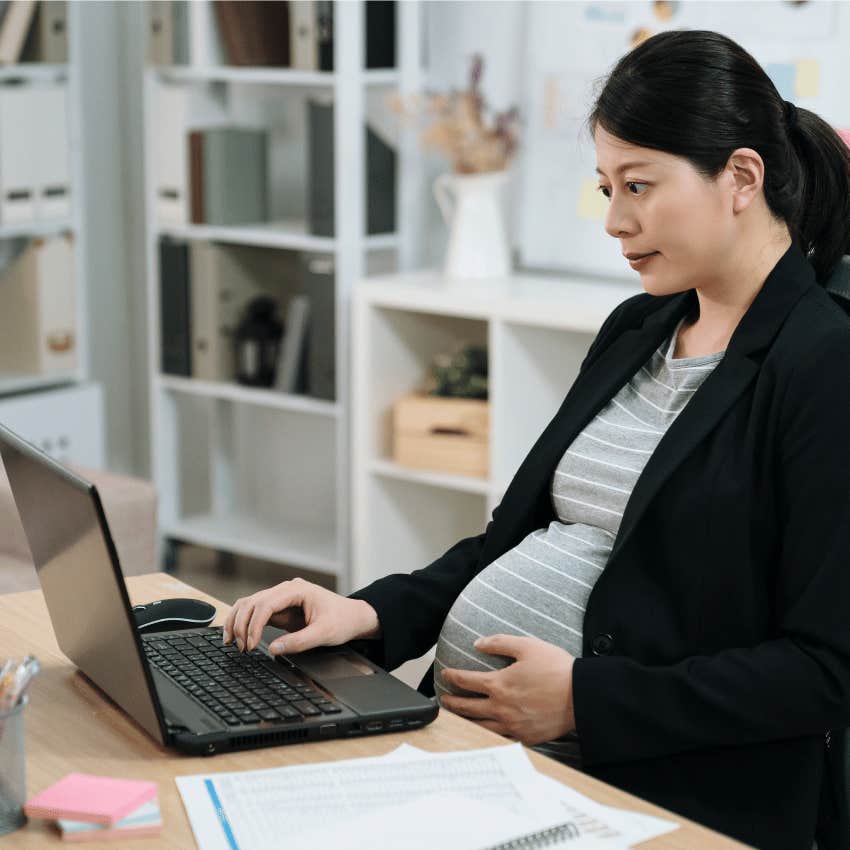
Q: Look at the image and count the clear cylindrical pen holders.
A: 1